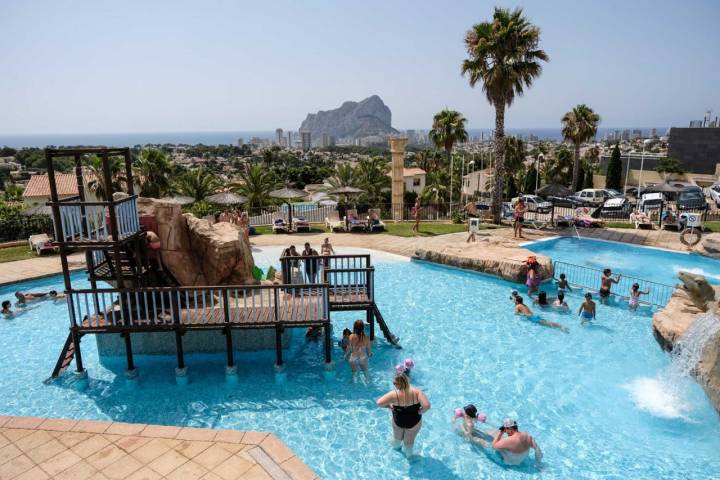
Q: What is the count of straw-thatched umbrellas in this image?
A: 7